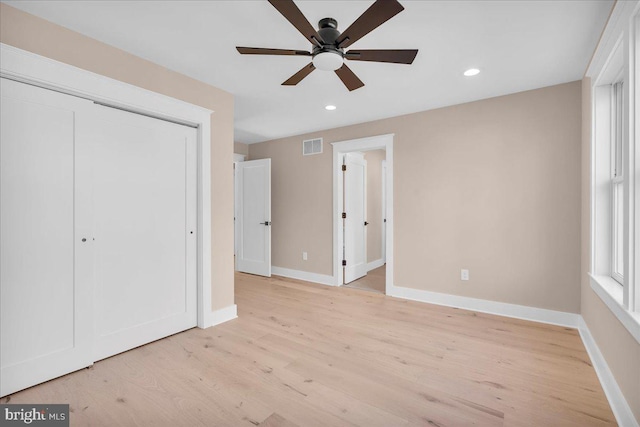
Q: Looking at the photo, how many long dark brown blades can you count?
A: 6